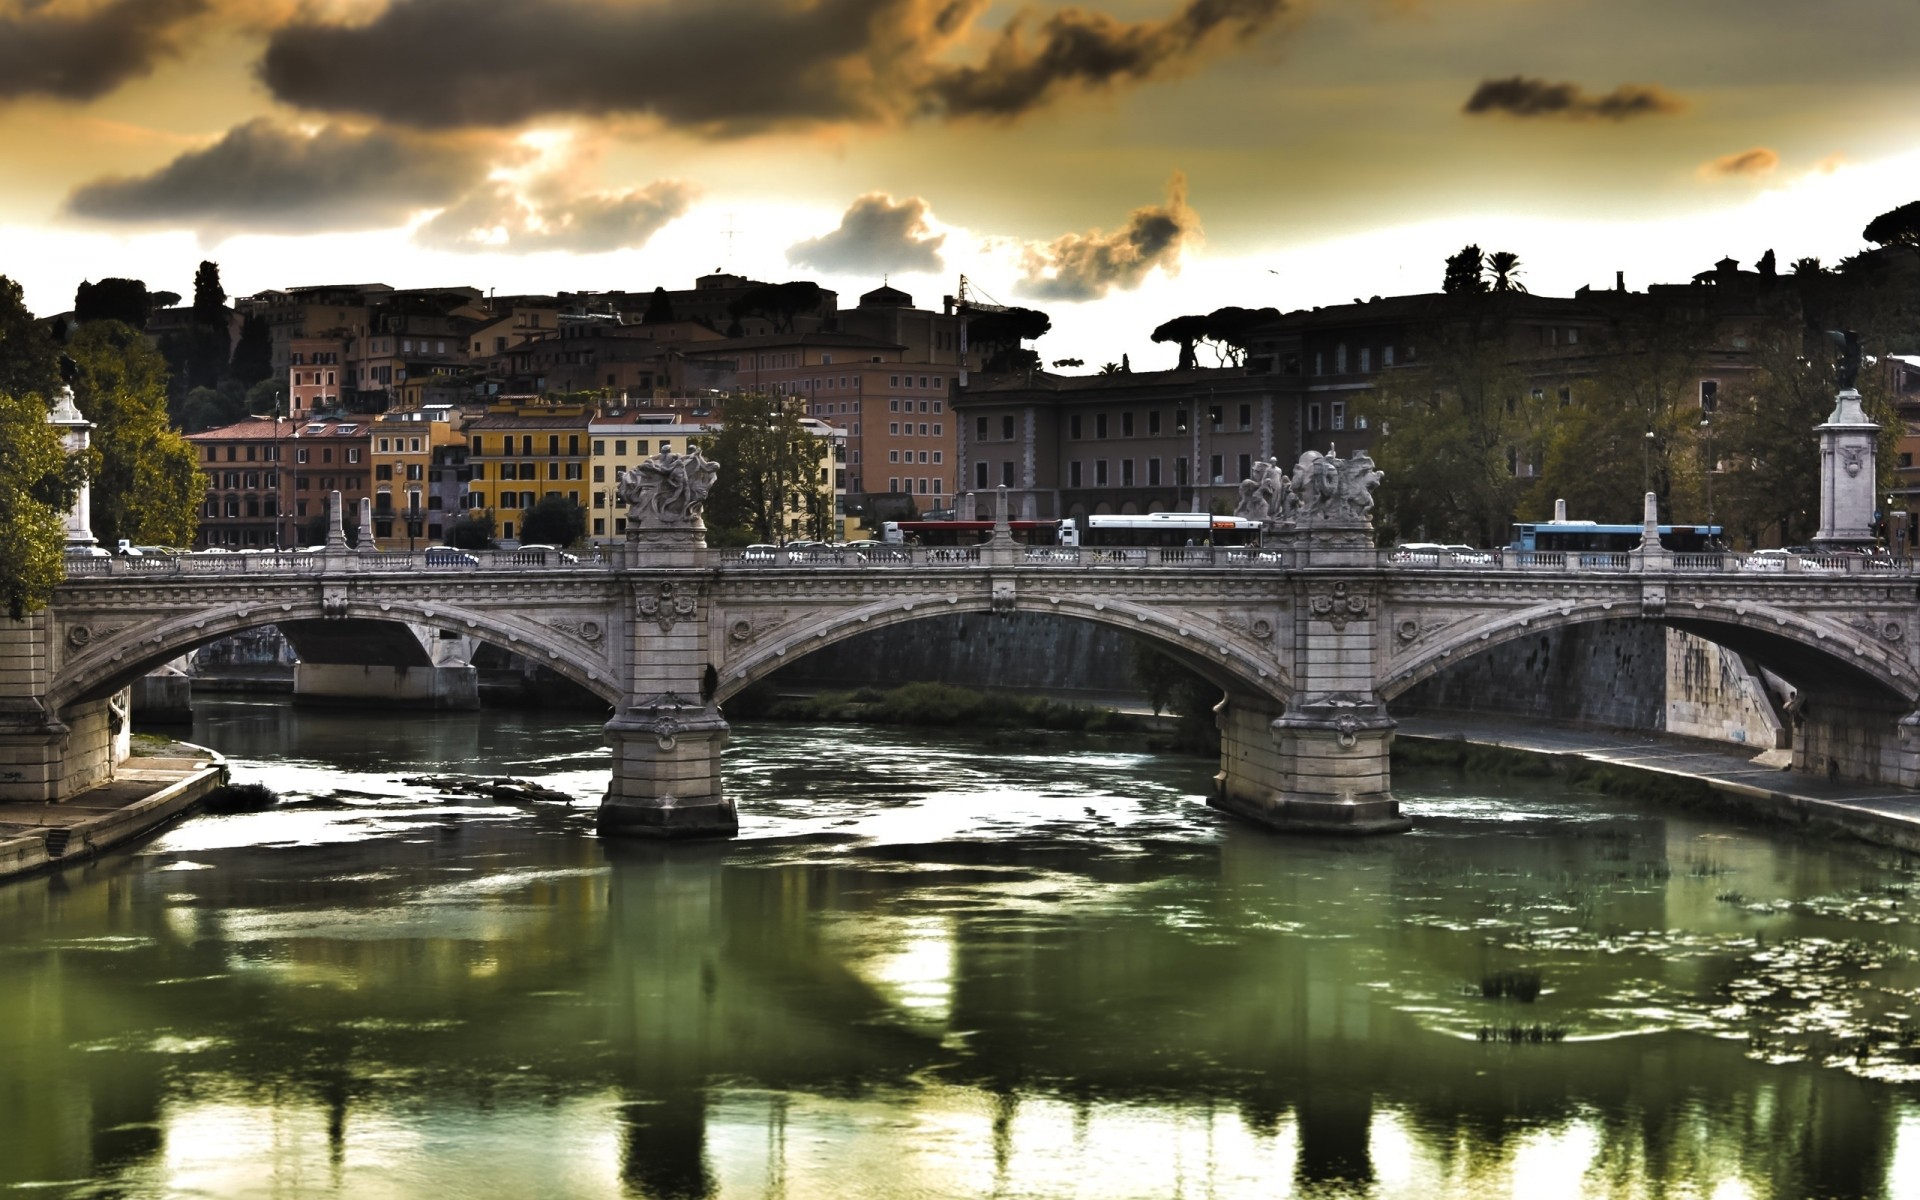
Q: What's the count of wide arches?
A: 3